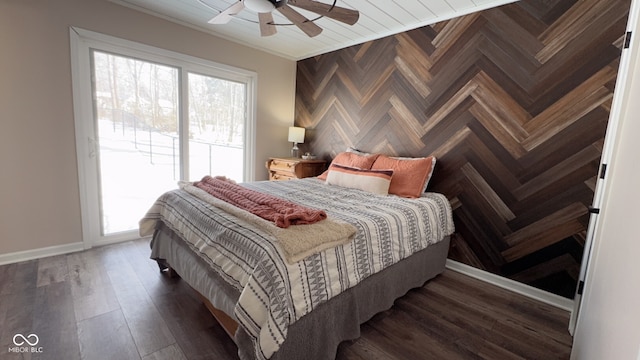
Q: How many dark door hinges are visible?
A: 3